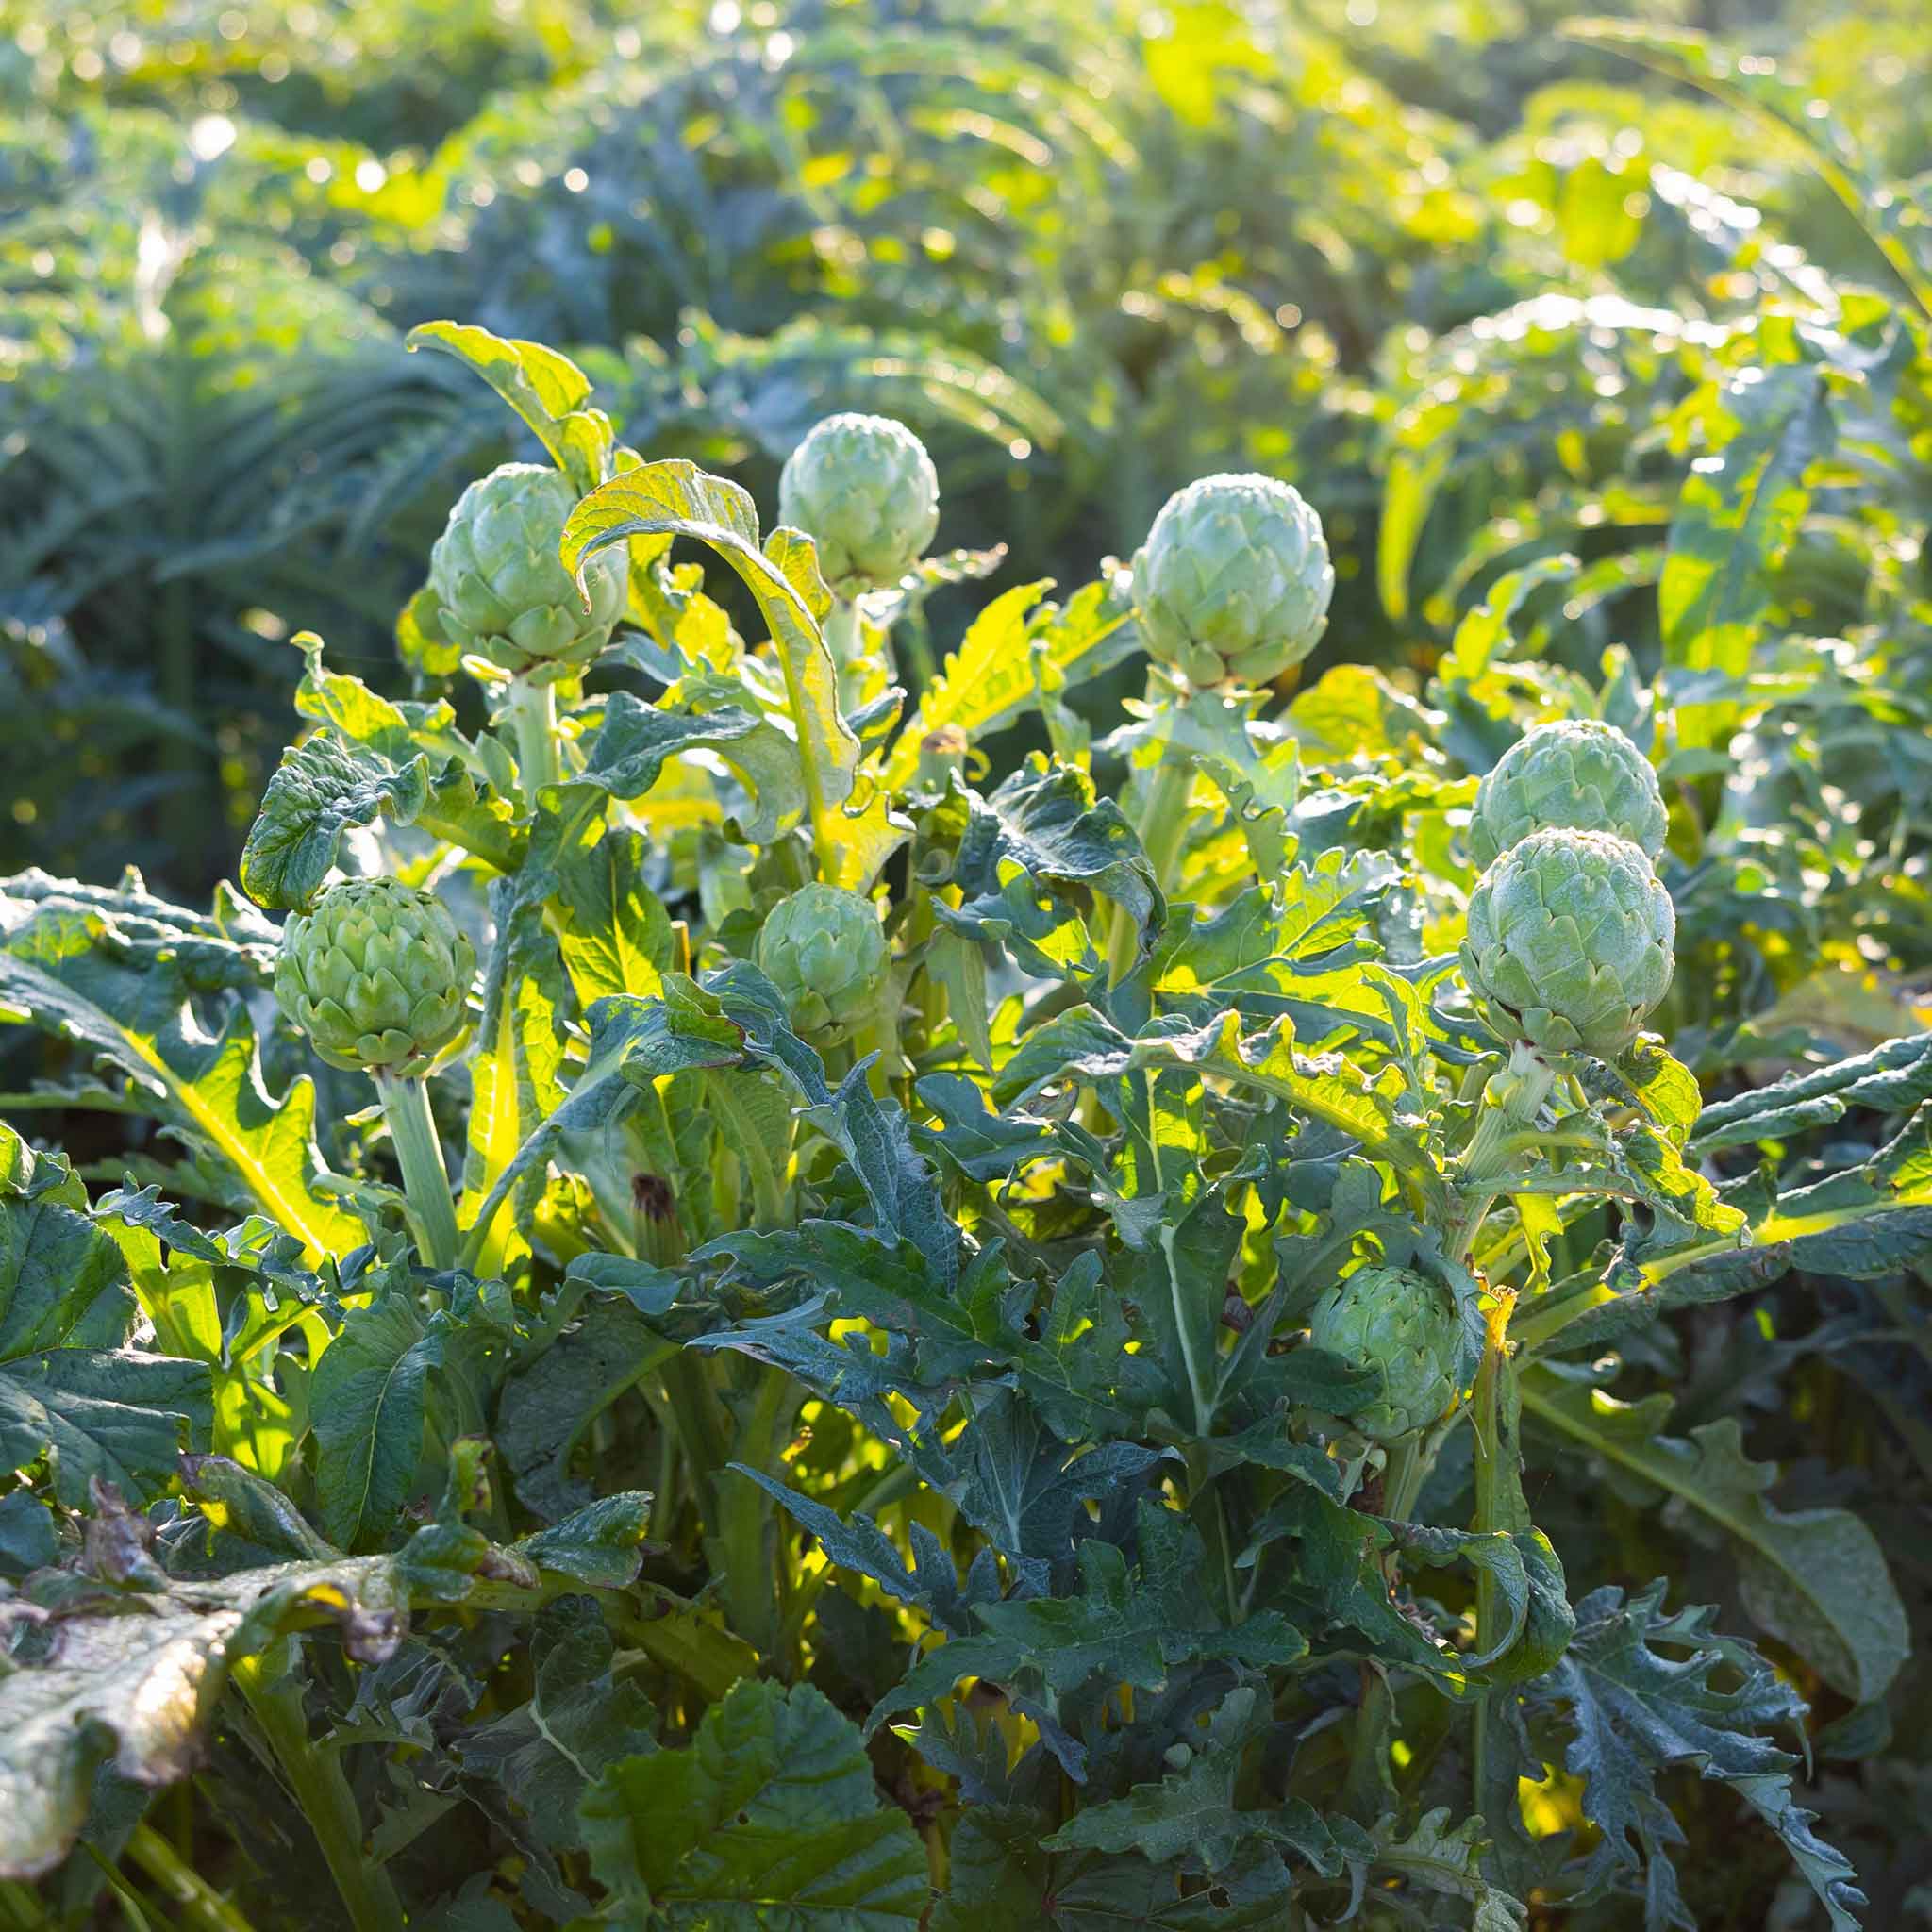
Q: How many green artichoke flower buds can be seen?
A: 8